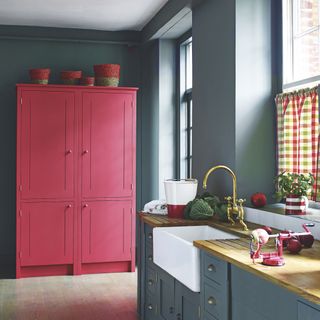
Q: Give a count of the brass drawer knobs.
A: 6